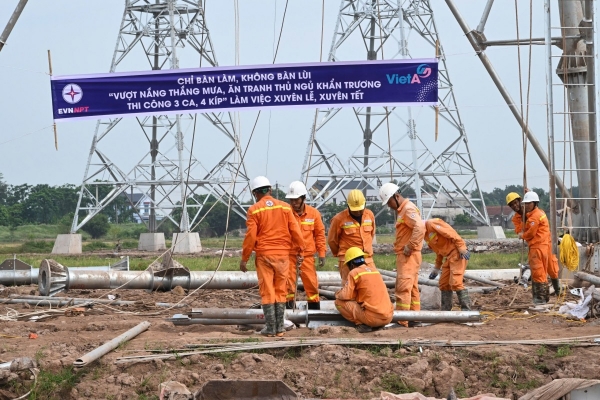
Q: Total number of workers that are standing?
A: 7